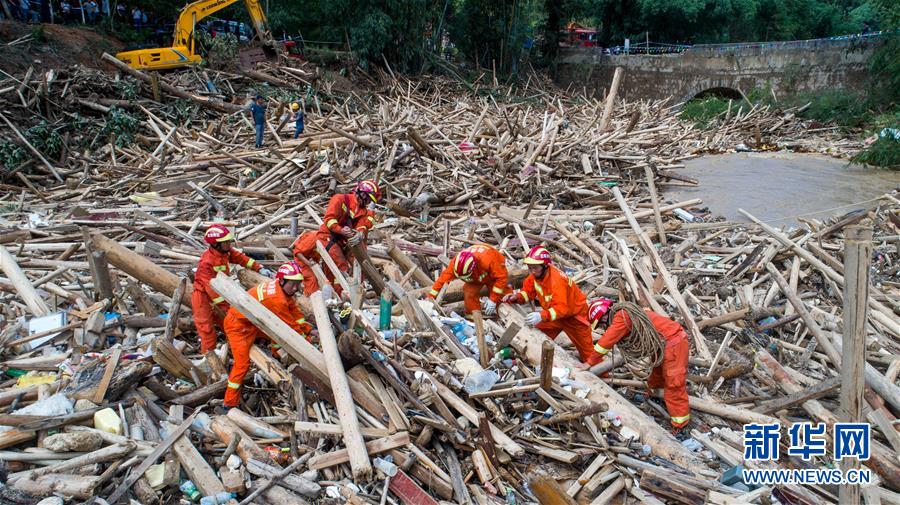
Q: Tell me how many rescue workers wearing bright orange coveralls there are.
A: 6